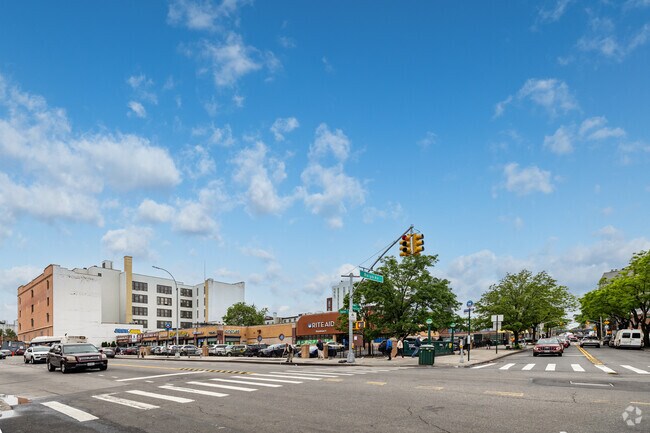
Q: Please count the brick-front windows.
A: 9